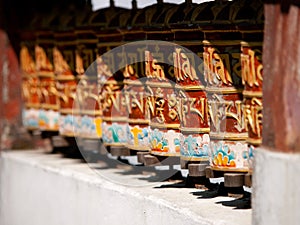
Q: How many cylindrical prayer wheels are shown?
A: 10